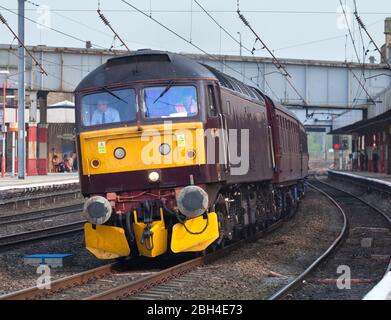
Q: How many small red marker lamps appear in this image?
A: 2